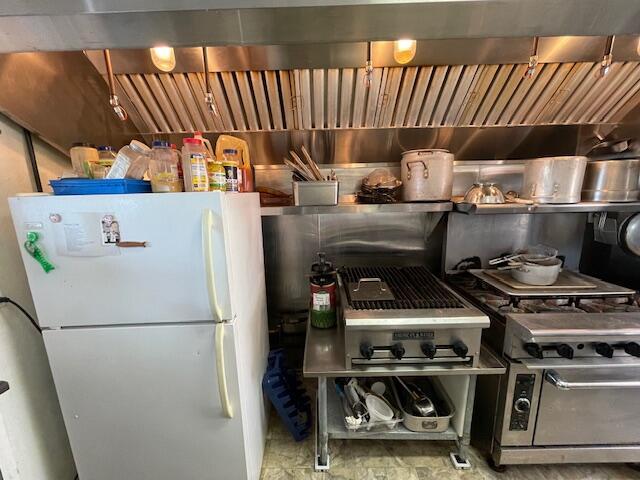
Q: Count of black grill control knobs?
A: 4